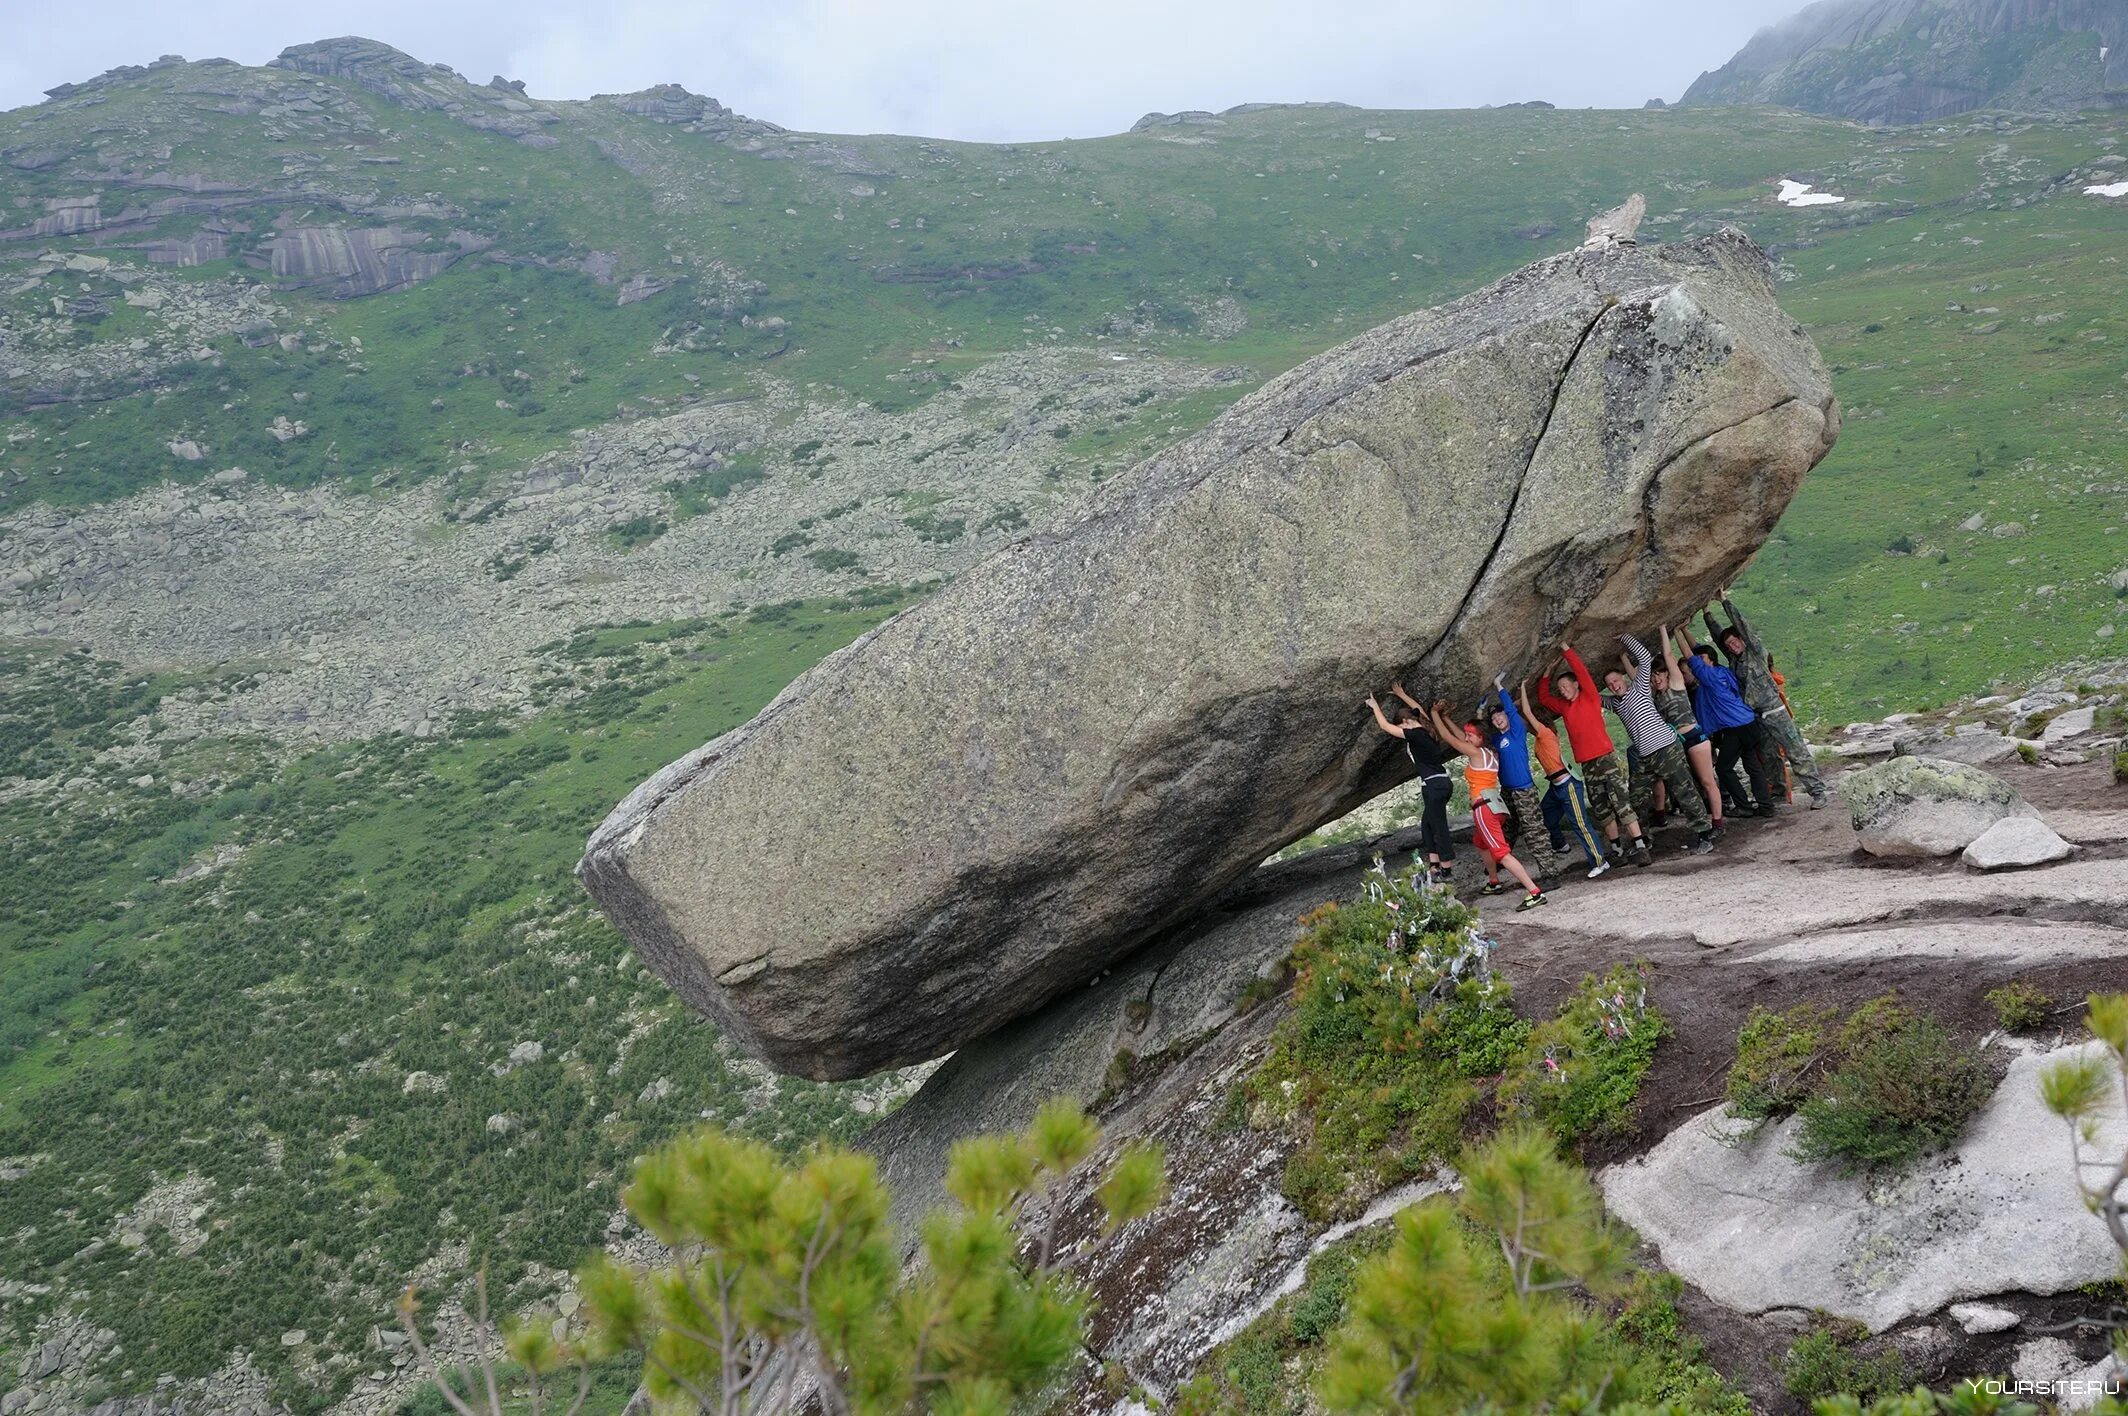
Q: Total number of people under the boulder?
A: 11